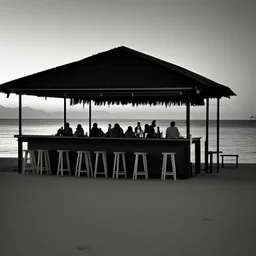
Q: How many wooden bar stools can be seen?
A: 8